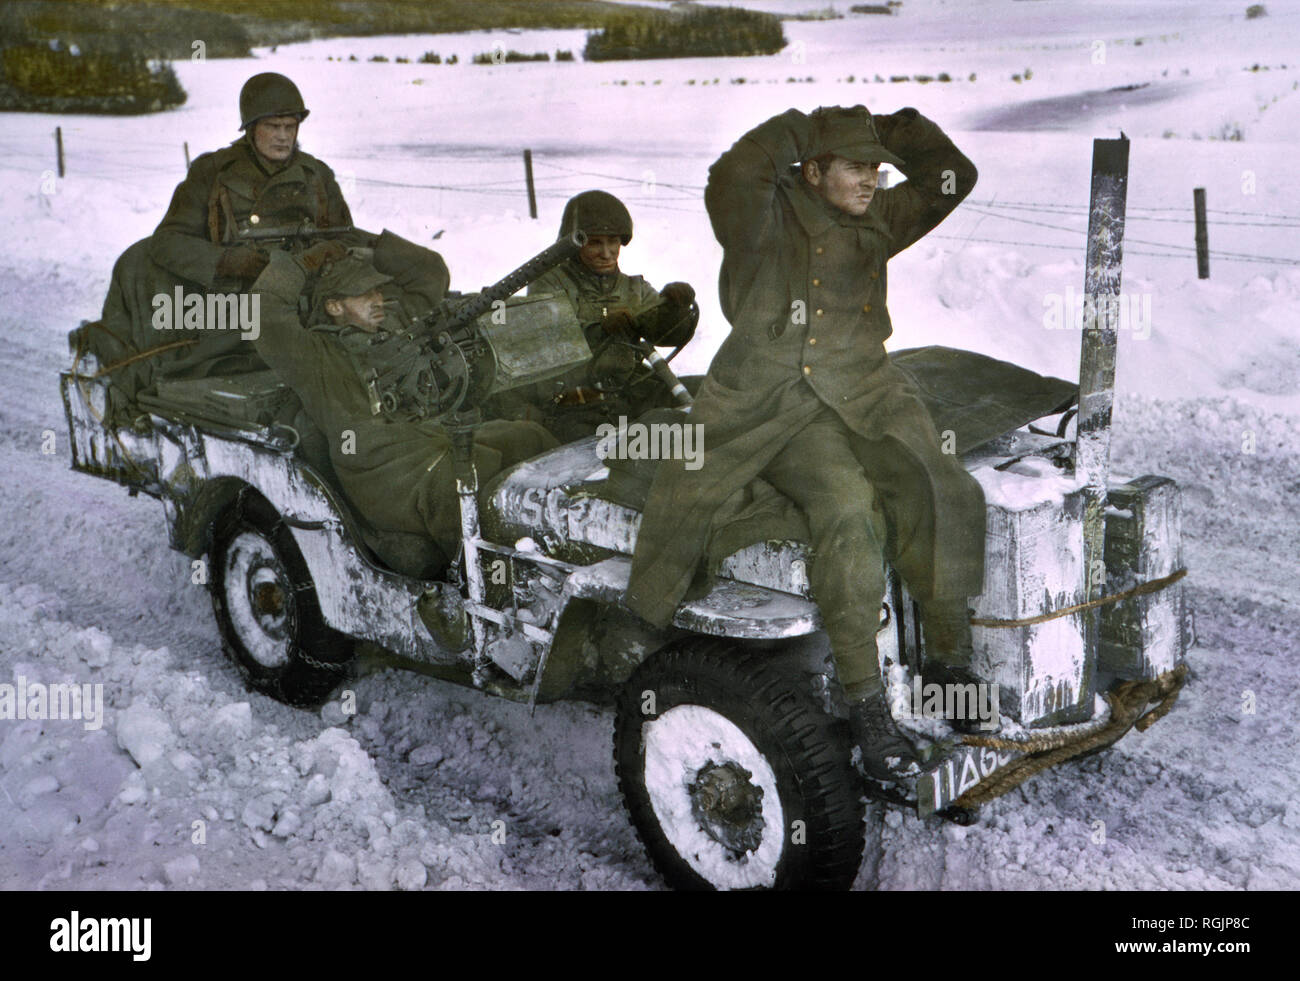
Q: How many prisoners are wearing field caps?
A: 2